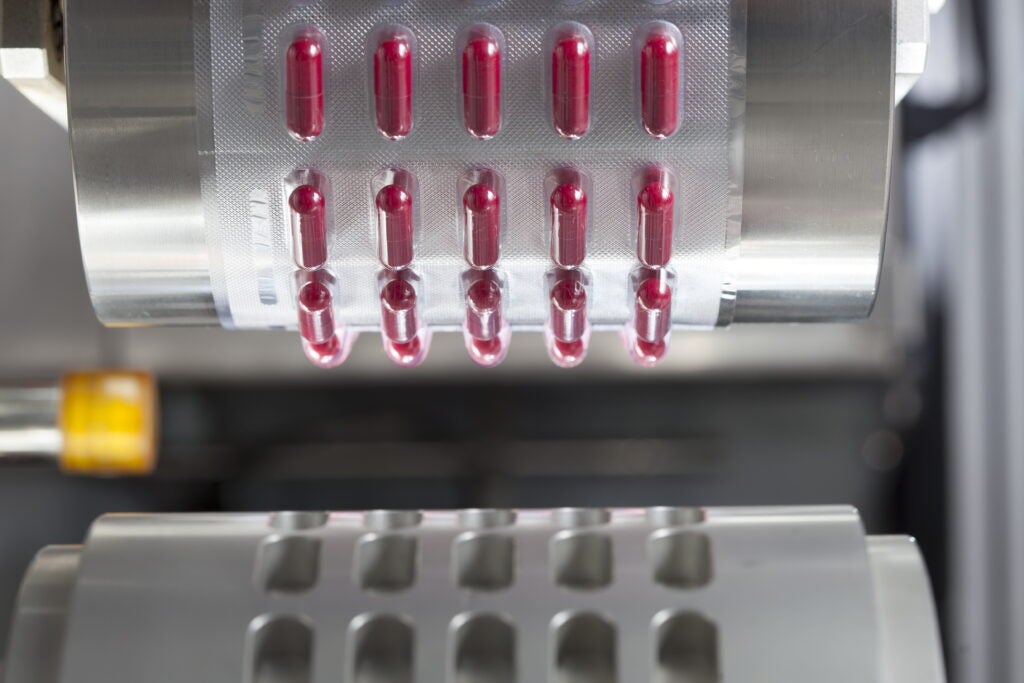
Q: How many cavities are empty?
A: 15